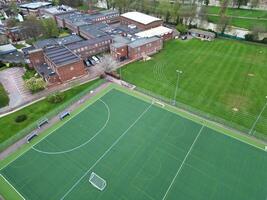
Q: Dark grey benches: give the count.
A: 3